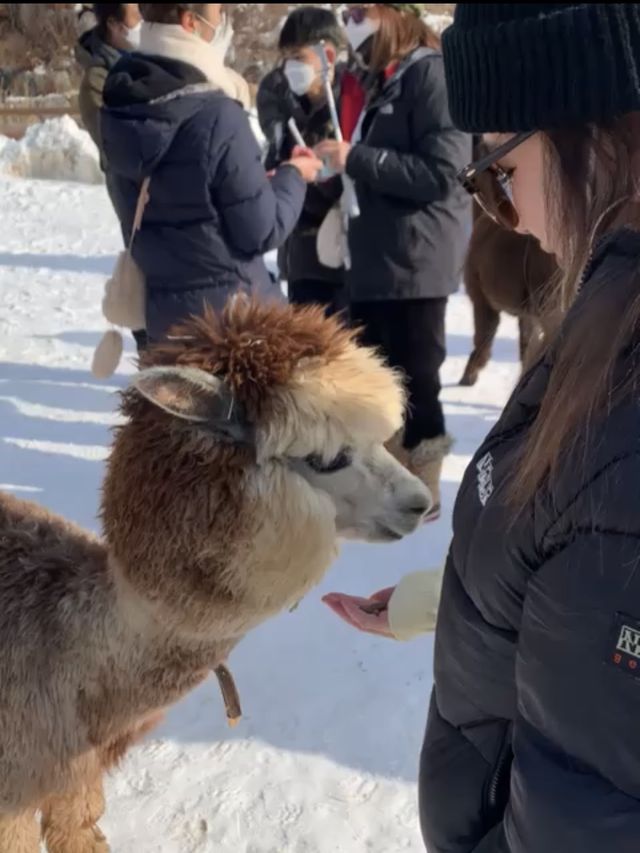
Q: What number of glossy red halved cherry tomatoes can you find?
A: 0